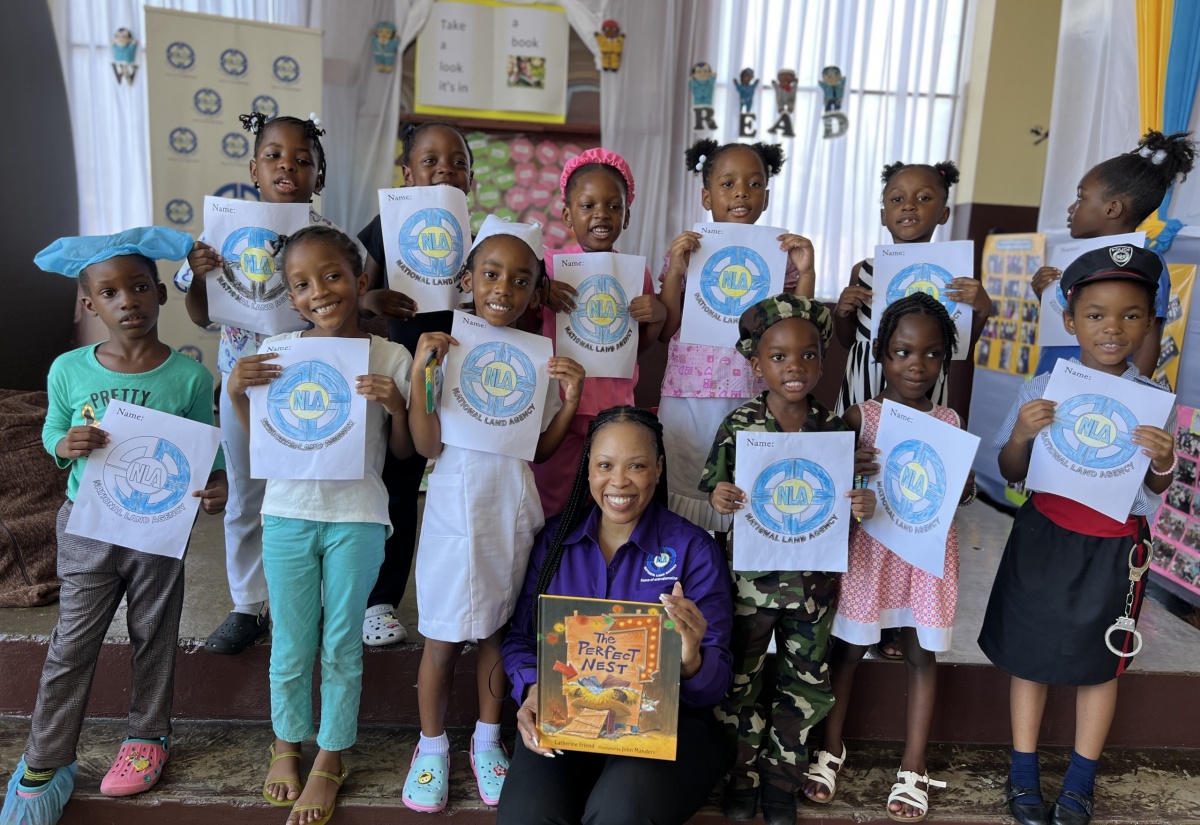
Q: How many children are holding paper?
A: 12